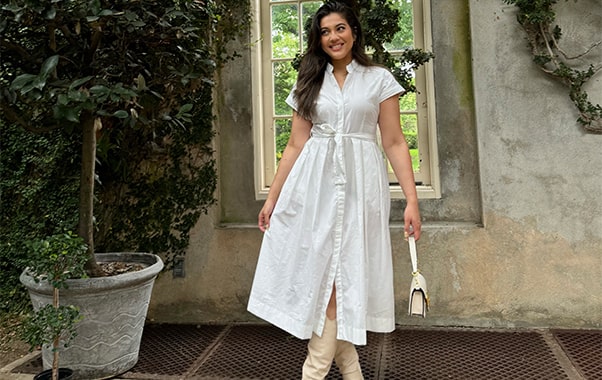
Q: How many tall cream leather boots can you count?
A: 2